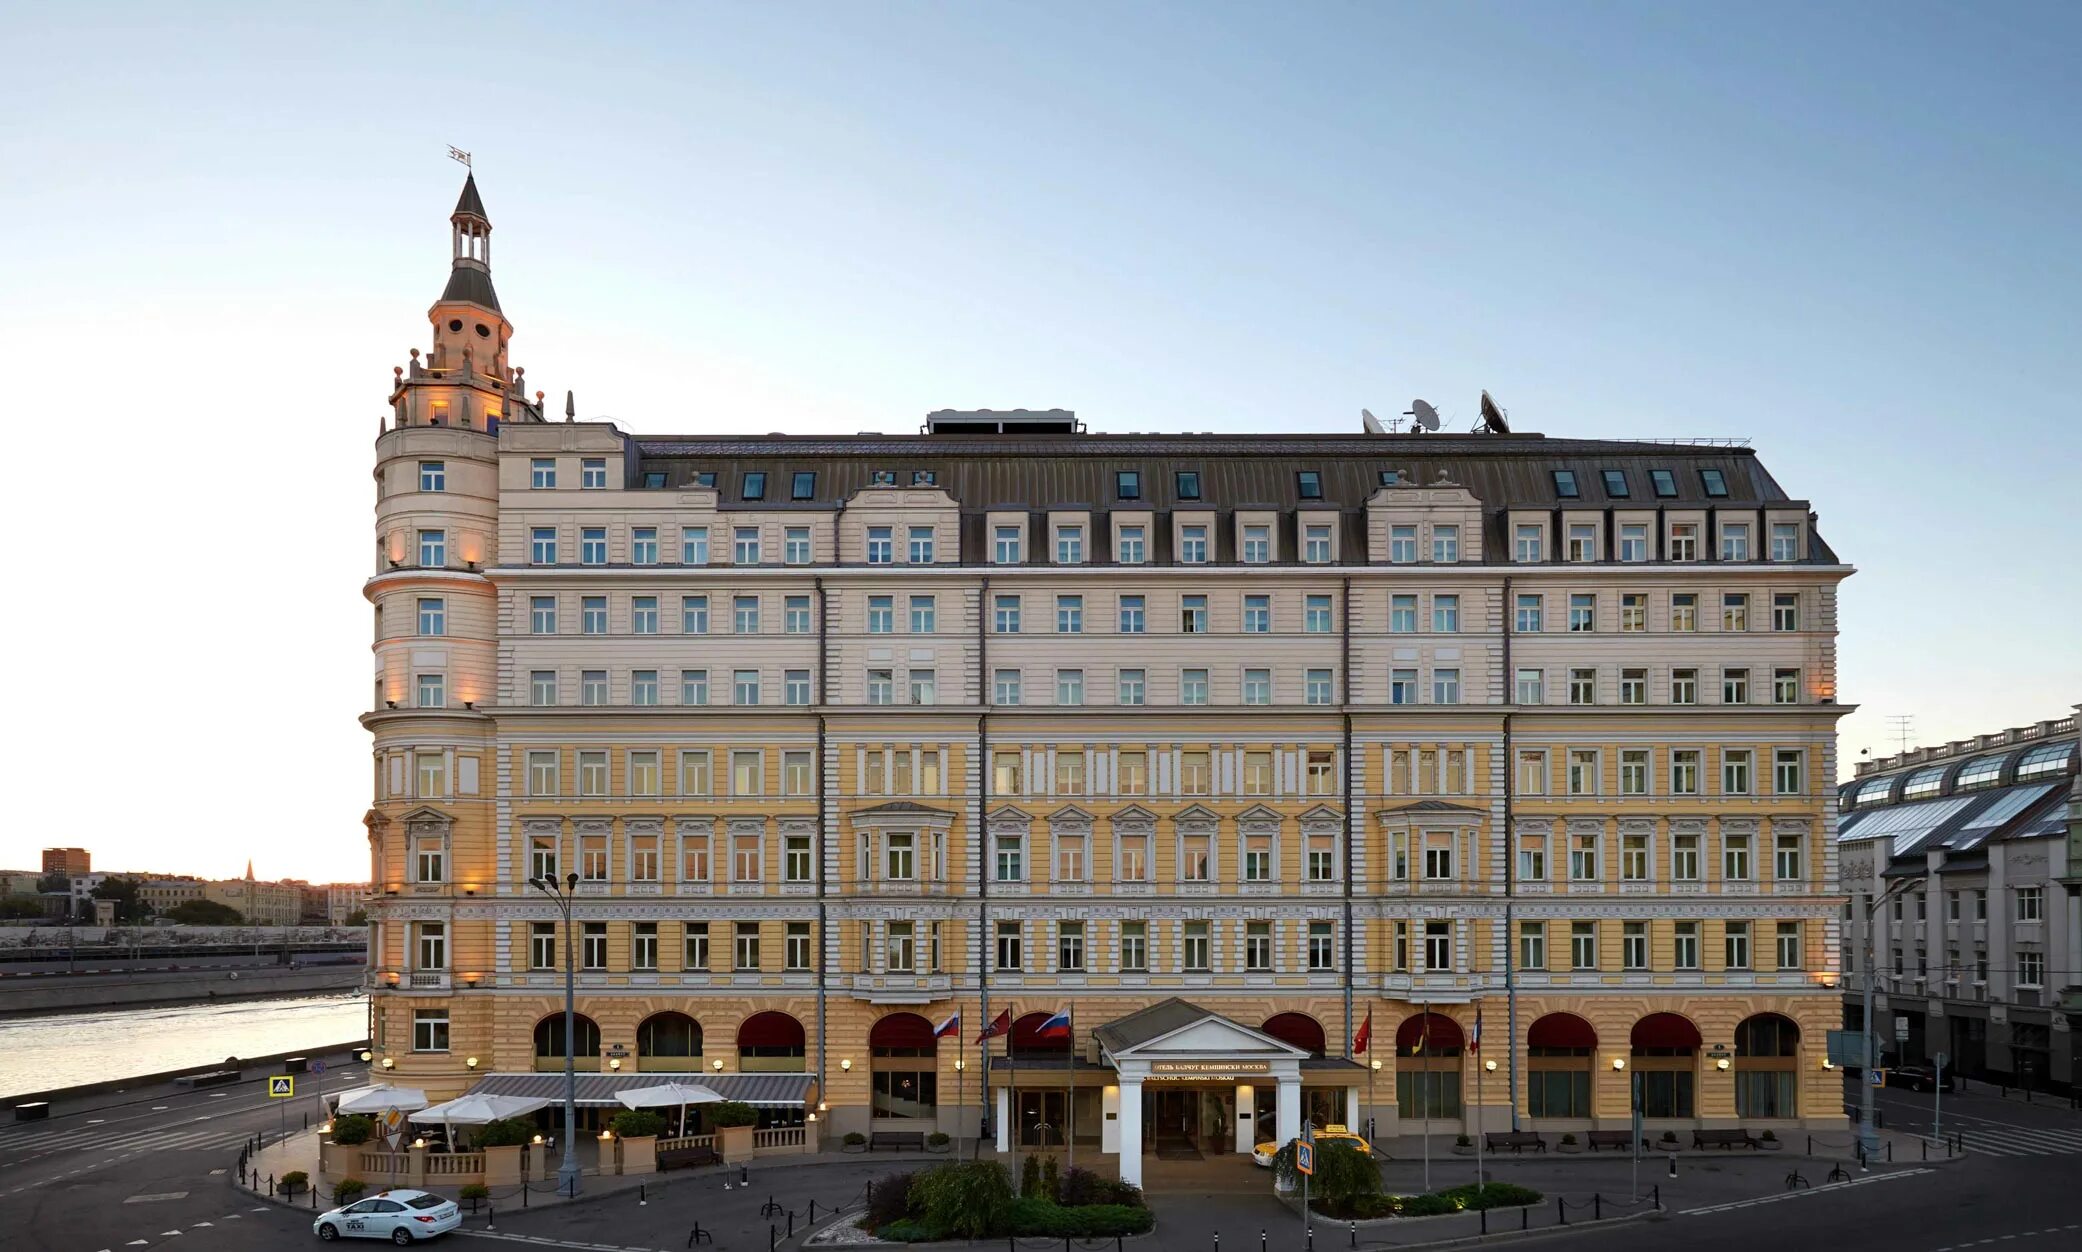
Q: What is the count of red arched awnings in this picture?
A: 7